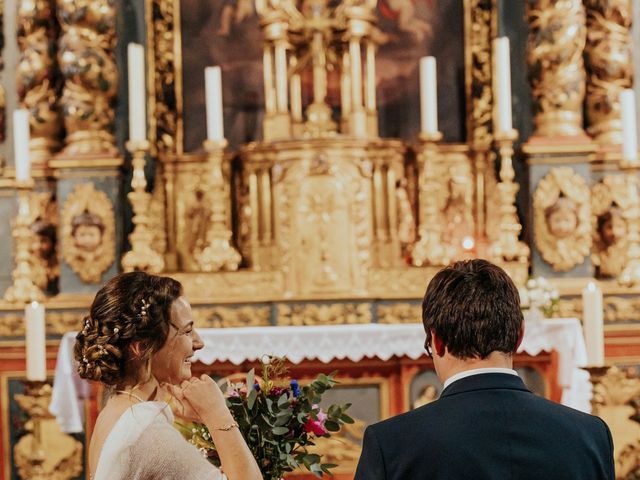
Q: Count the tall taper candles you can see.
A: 8